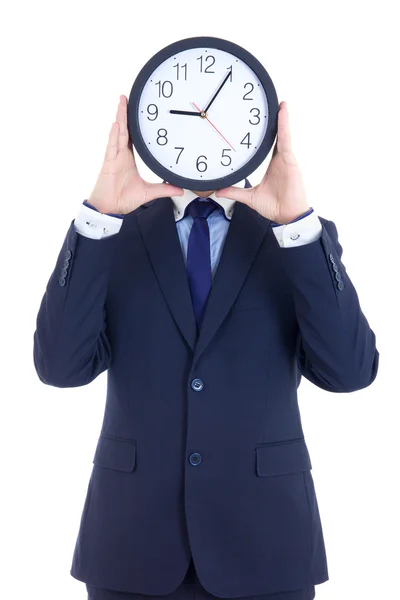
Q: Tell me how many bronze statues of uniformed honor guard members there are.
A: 0